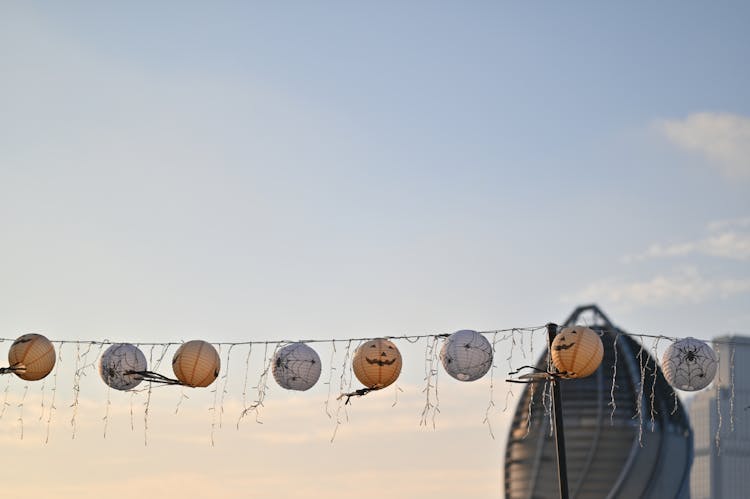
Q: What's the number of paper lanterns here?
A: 8